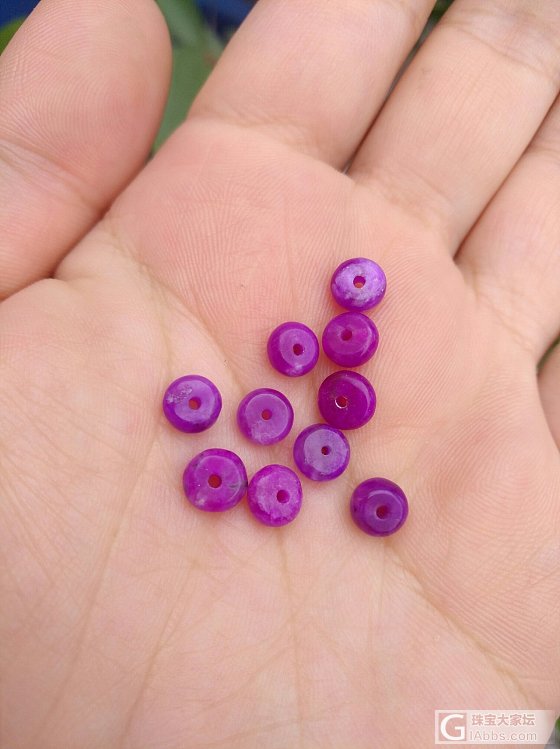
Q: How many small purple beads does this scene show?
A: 10